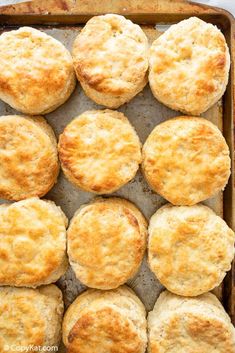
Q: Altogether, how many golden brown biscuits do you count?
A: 12